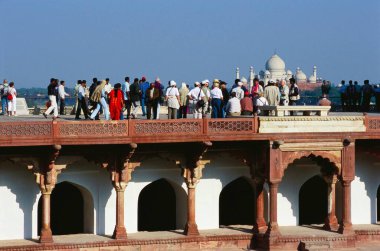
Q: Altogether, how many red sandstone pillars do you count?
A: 7